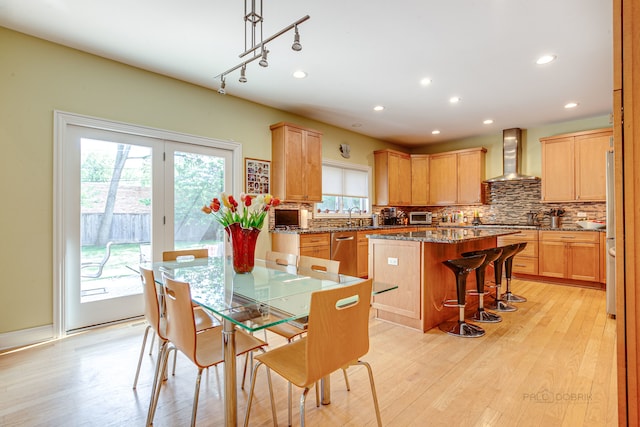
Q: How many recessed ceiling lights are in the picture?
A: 8